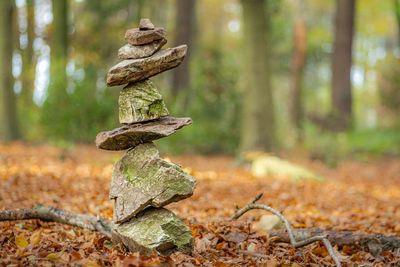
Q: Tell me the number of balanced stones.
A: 8